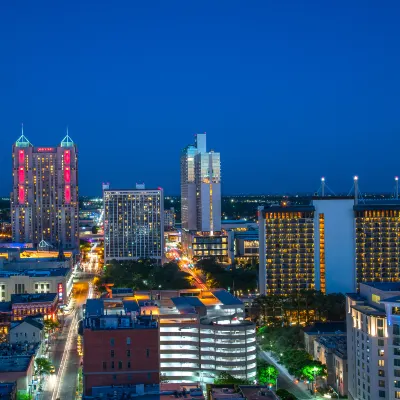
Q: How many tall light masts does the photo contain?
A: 3